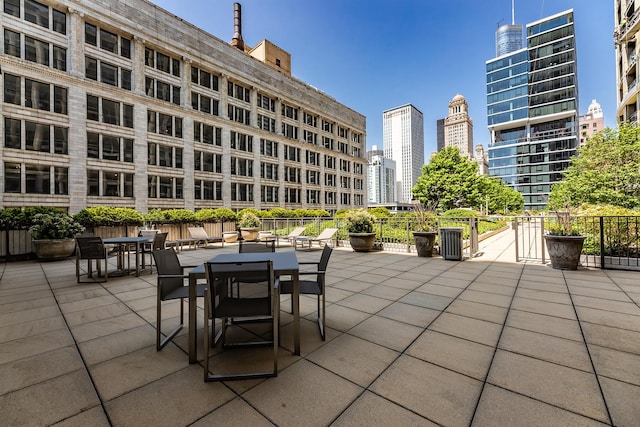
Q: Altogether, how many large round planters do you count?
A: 5